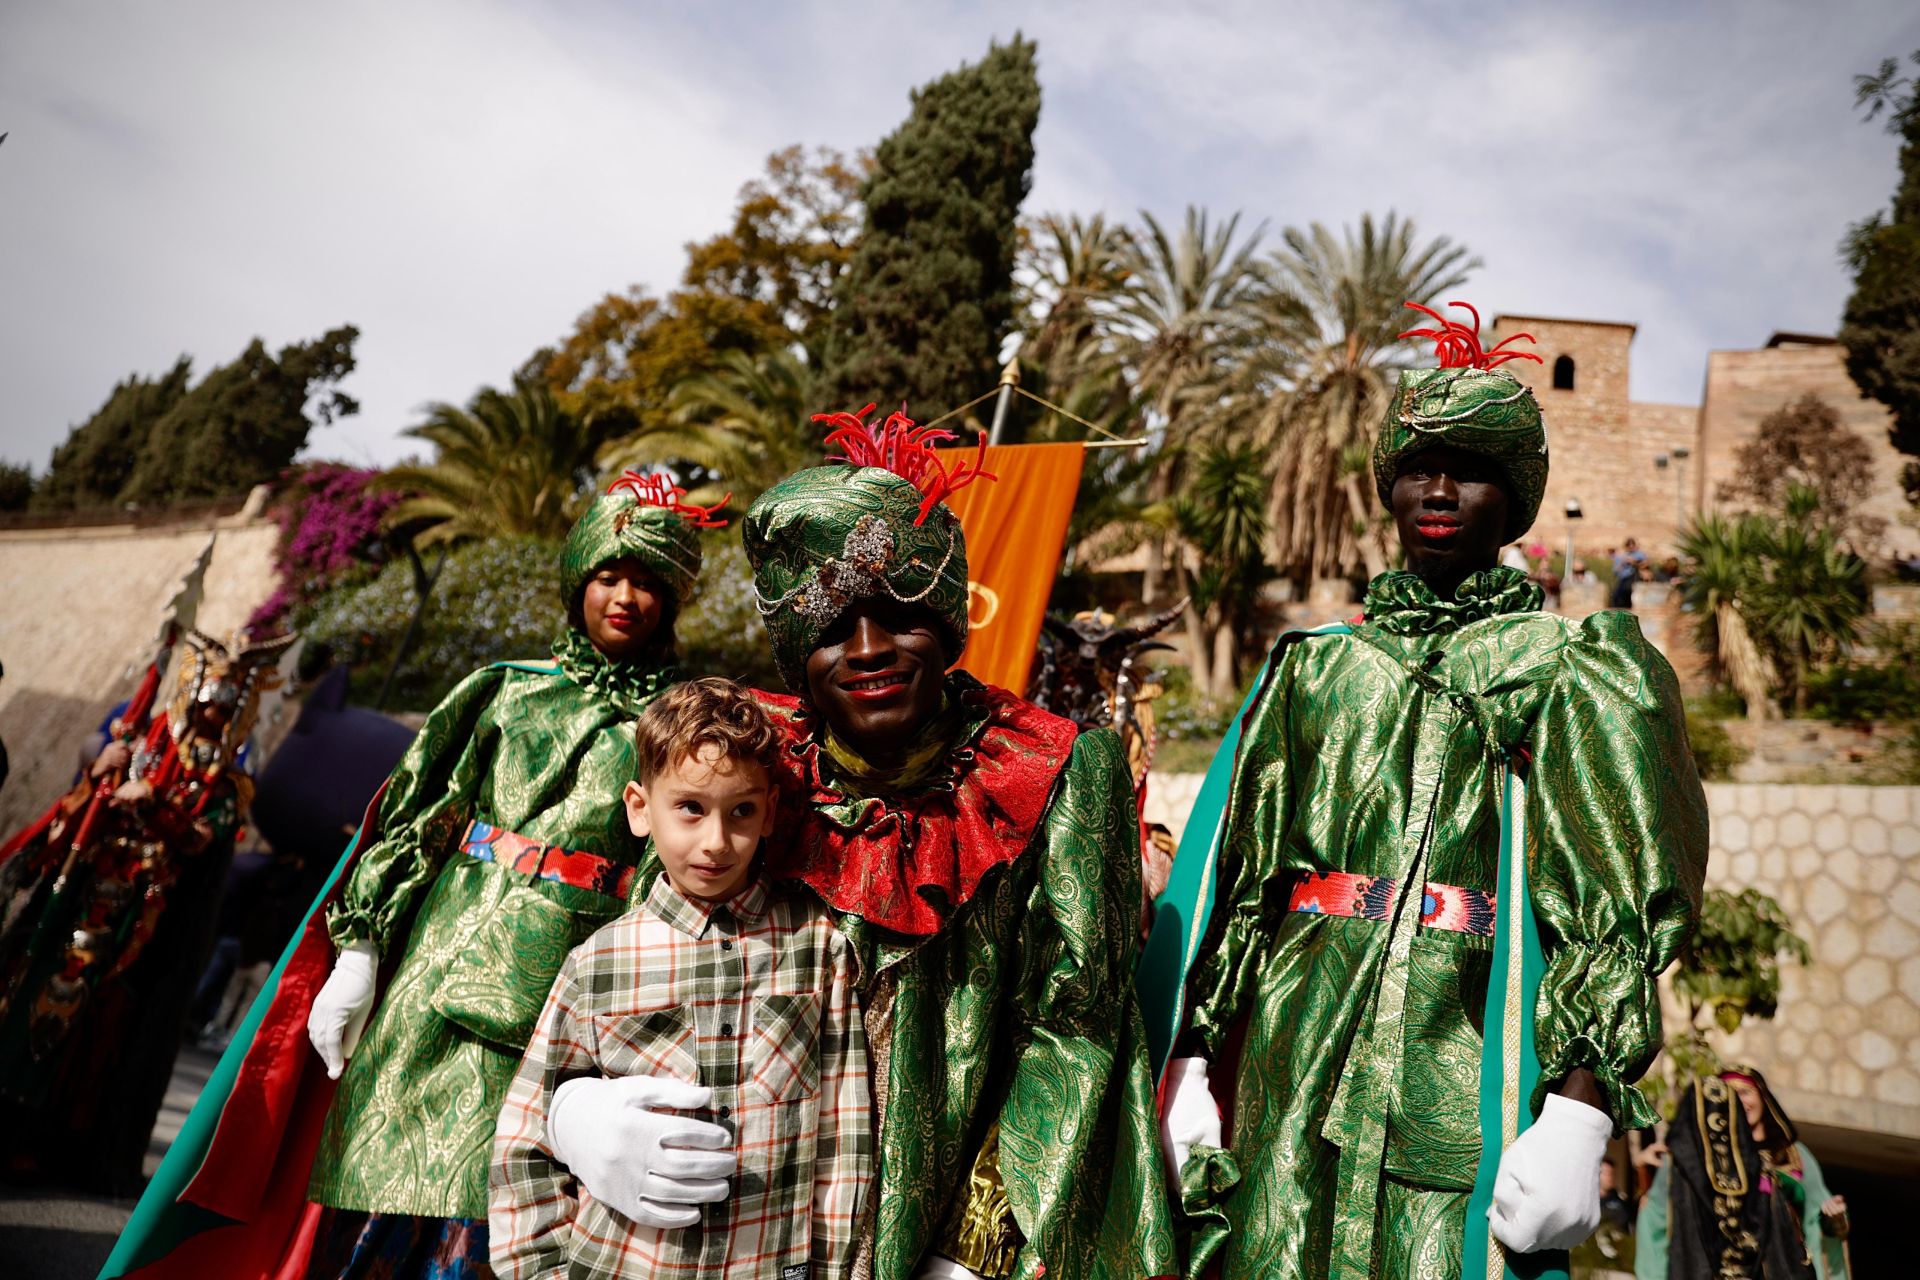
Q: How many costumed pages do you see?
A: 3